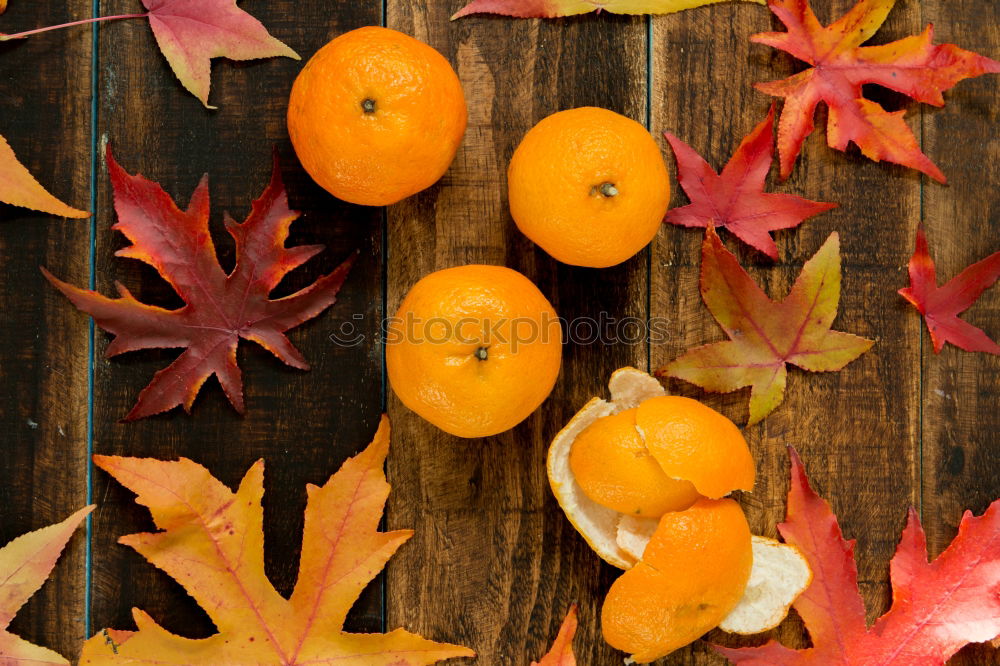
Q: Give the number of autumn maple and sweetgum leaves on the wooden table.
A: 12